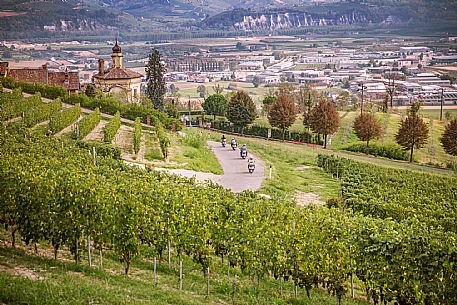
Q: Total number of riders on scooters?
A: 4